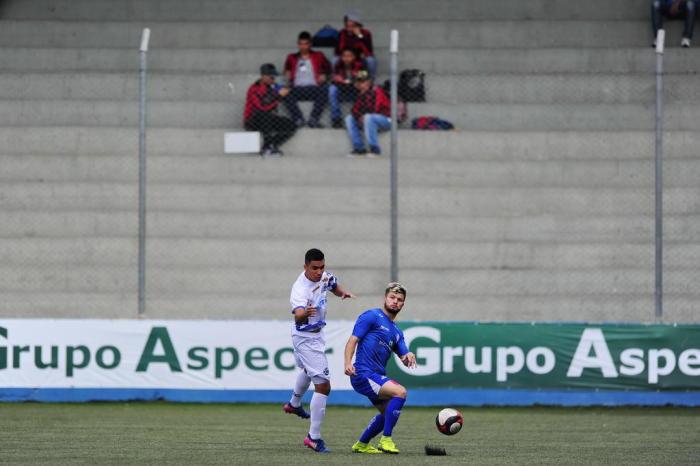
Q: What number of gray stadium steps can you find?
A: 12